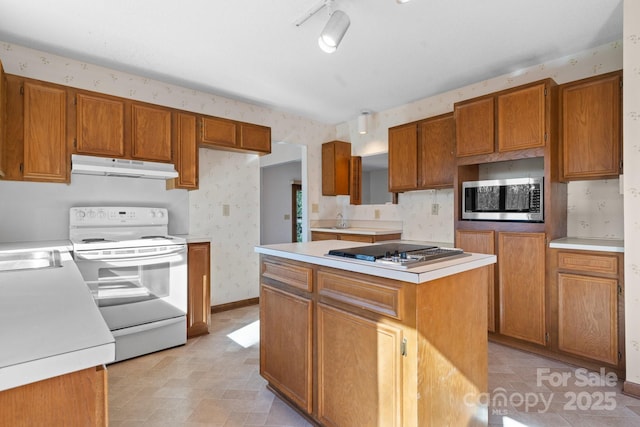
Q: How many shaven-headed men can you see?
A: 0